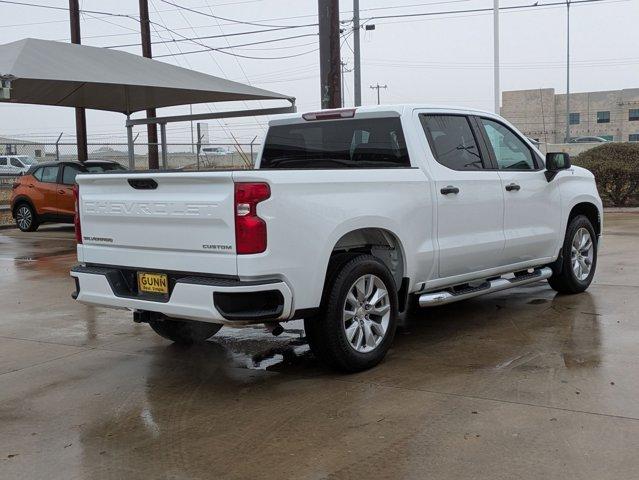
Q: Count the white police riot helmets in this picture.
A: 0